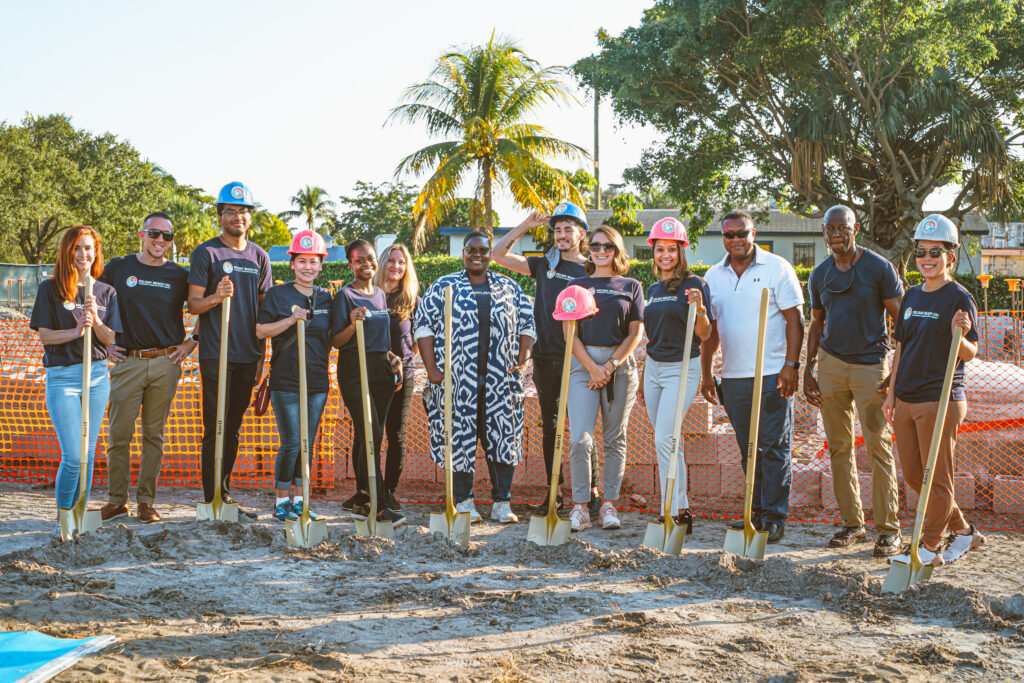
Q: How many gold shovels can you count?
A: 9